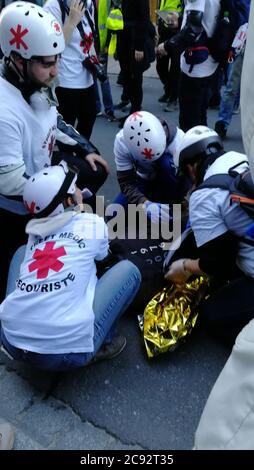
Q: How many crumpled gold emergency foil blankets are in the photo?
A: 1